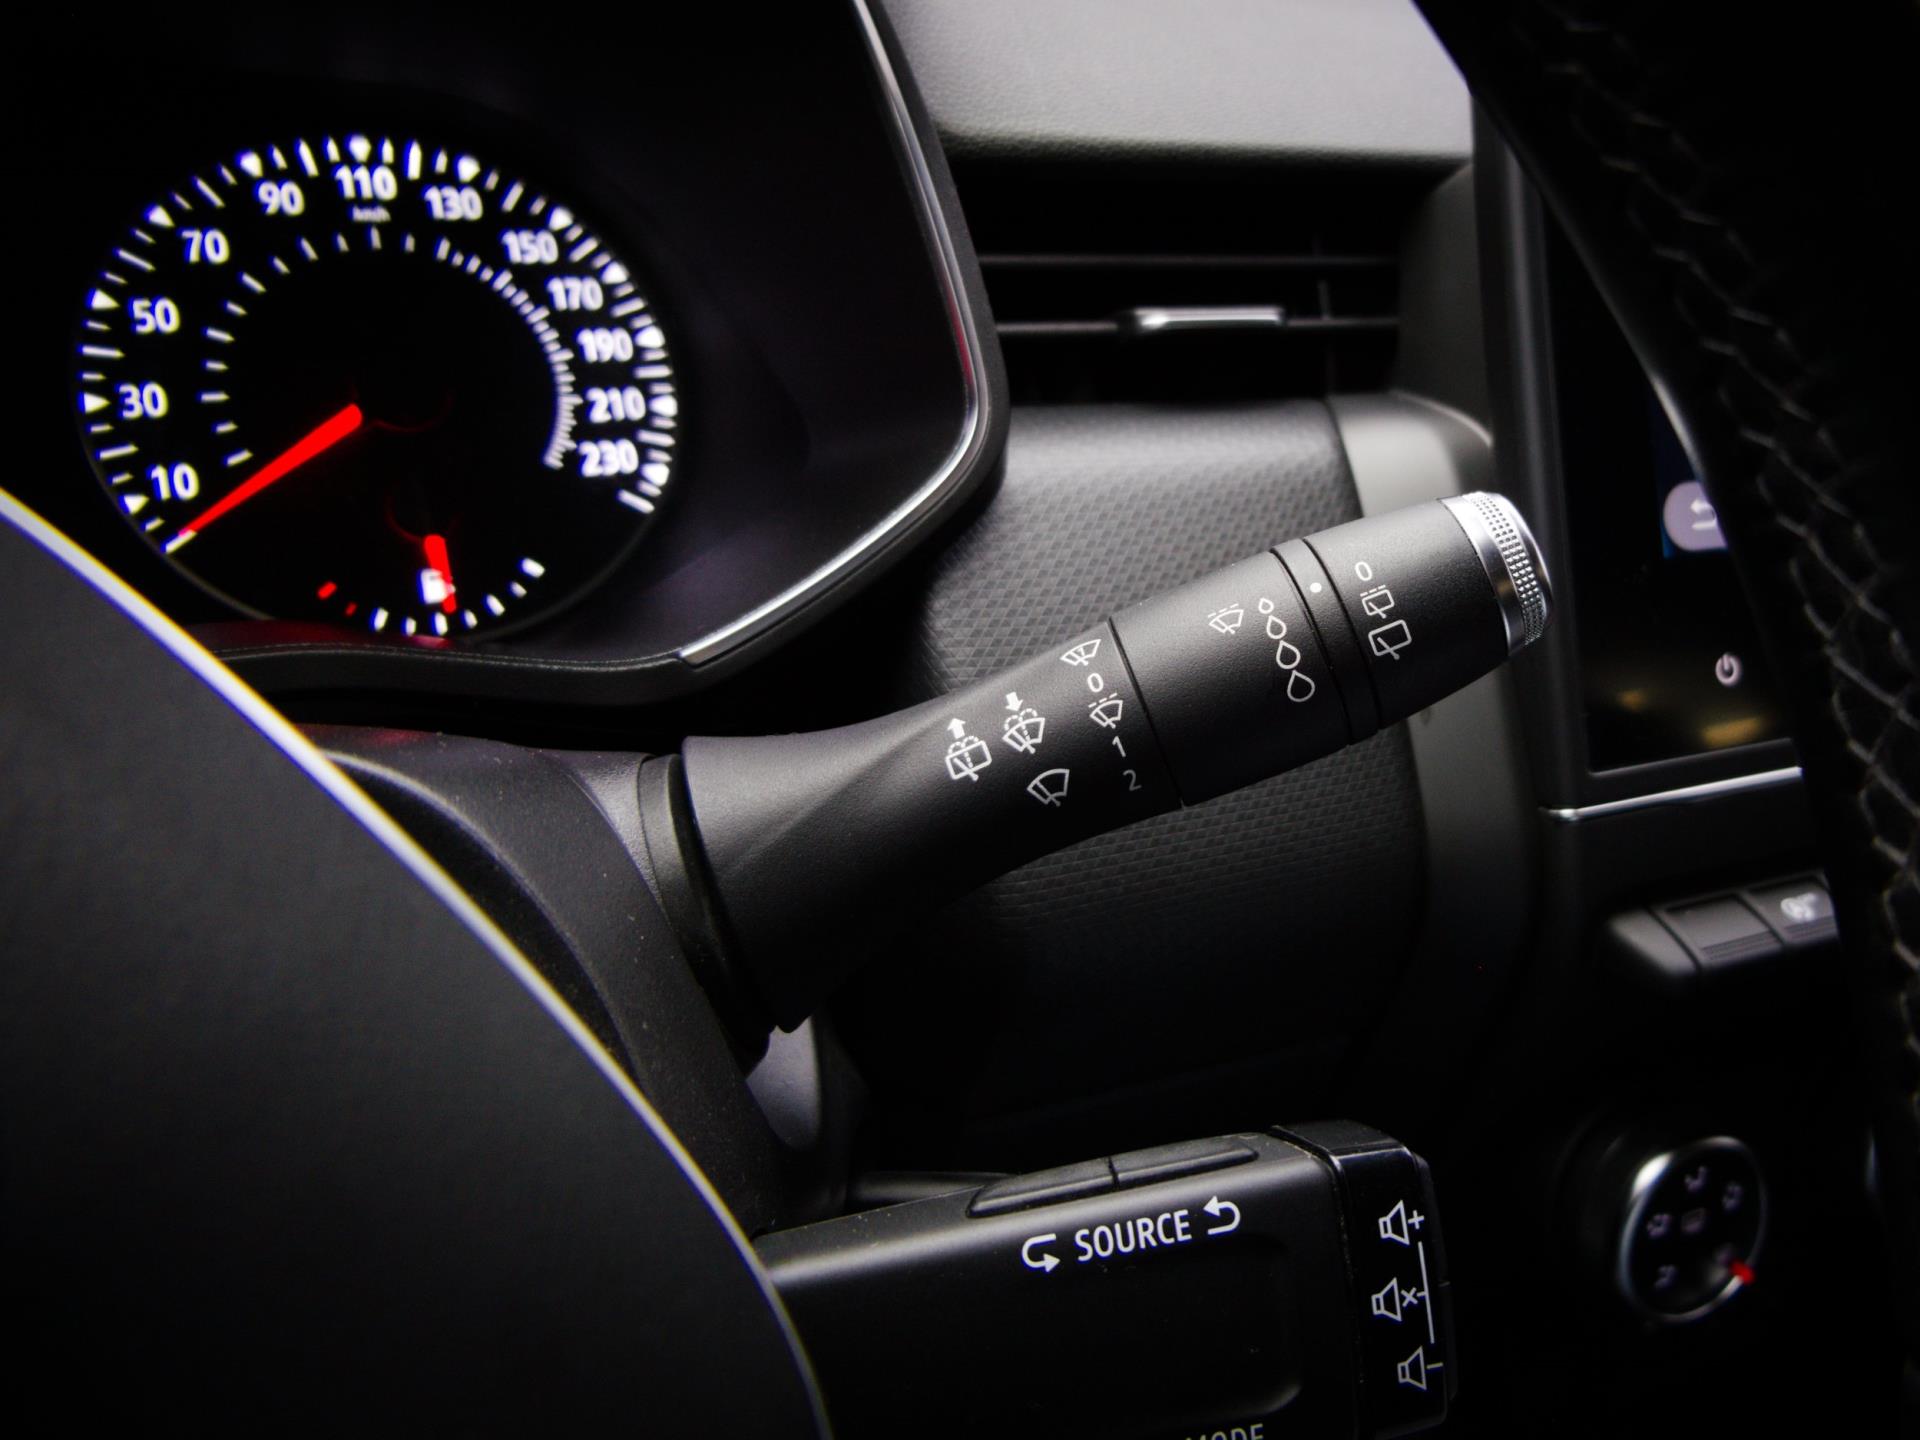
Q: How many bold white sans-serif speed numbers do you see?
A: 12